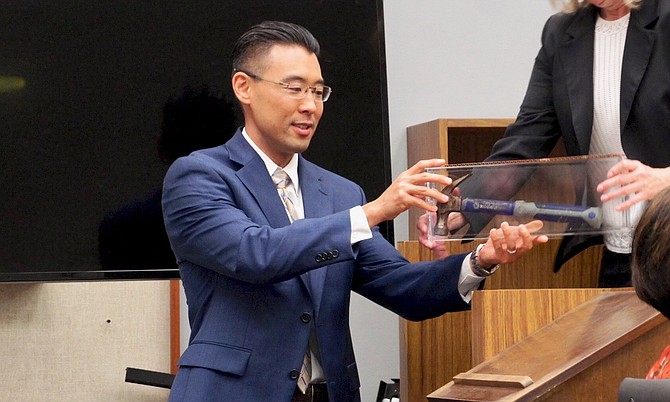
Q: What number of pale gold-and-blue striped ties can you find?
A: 1